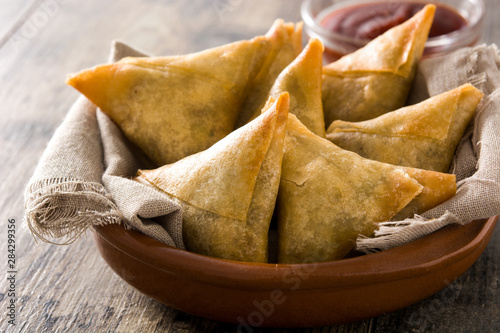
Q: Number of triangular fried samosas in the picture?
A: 8